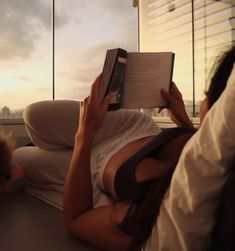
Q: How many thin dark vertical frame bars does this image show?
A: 3